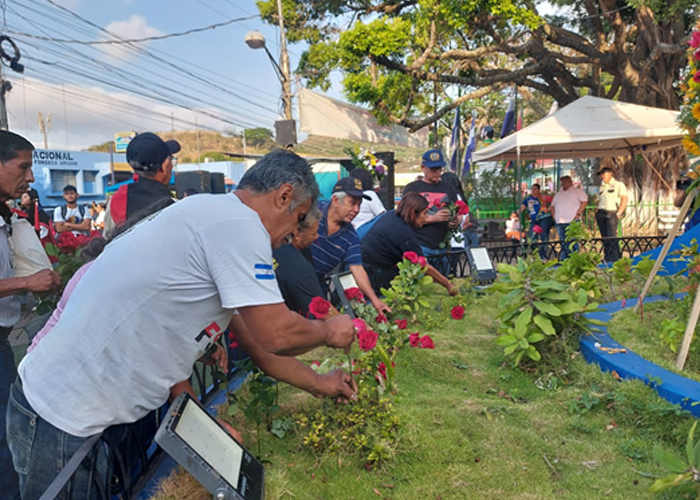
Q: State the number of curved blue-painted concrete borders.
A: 1